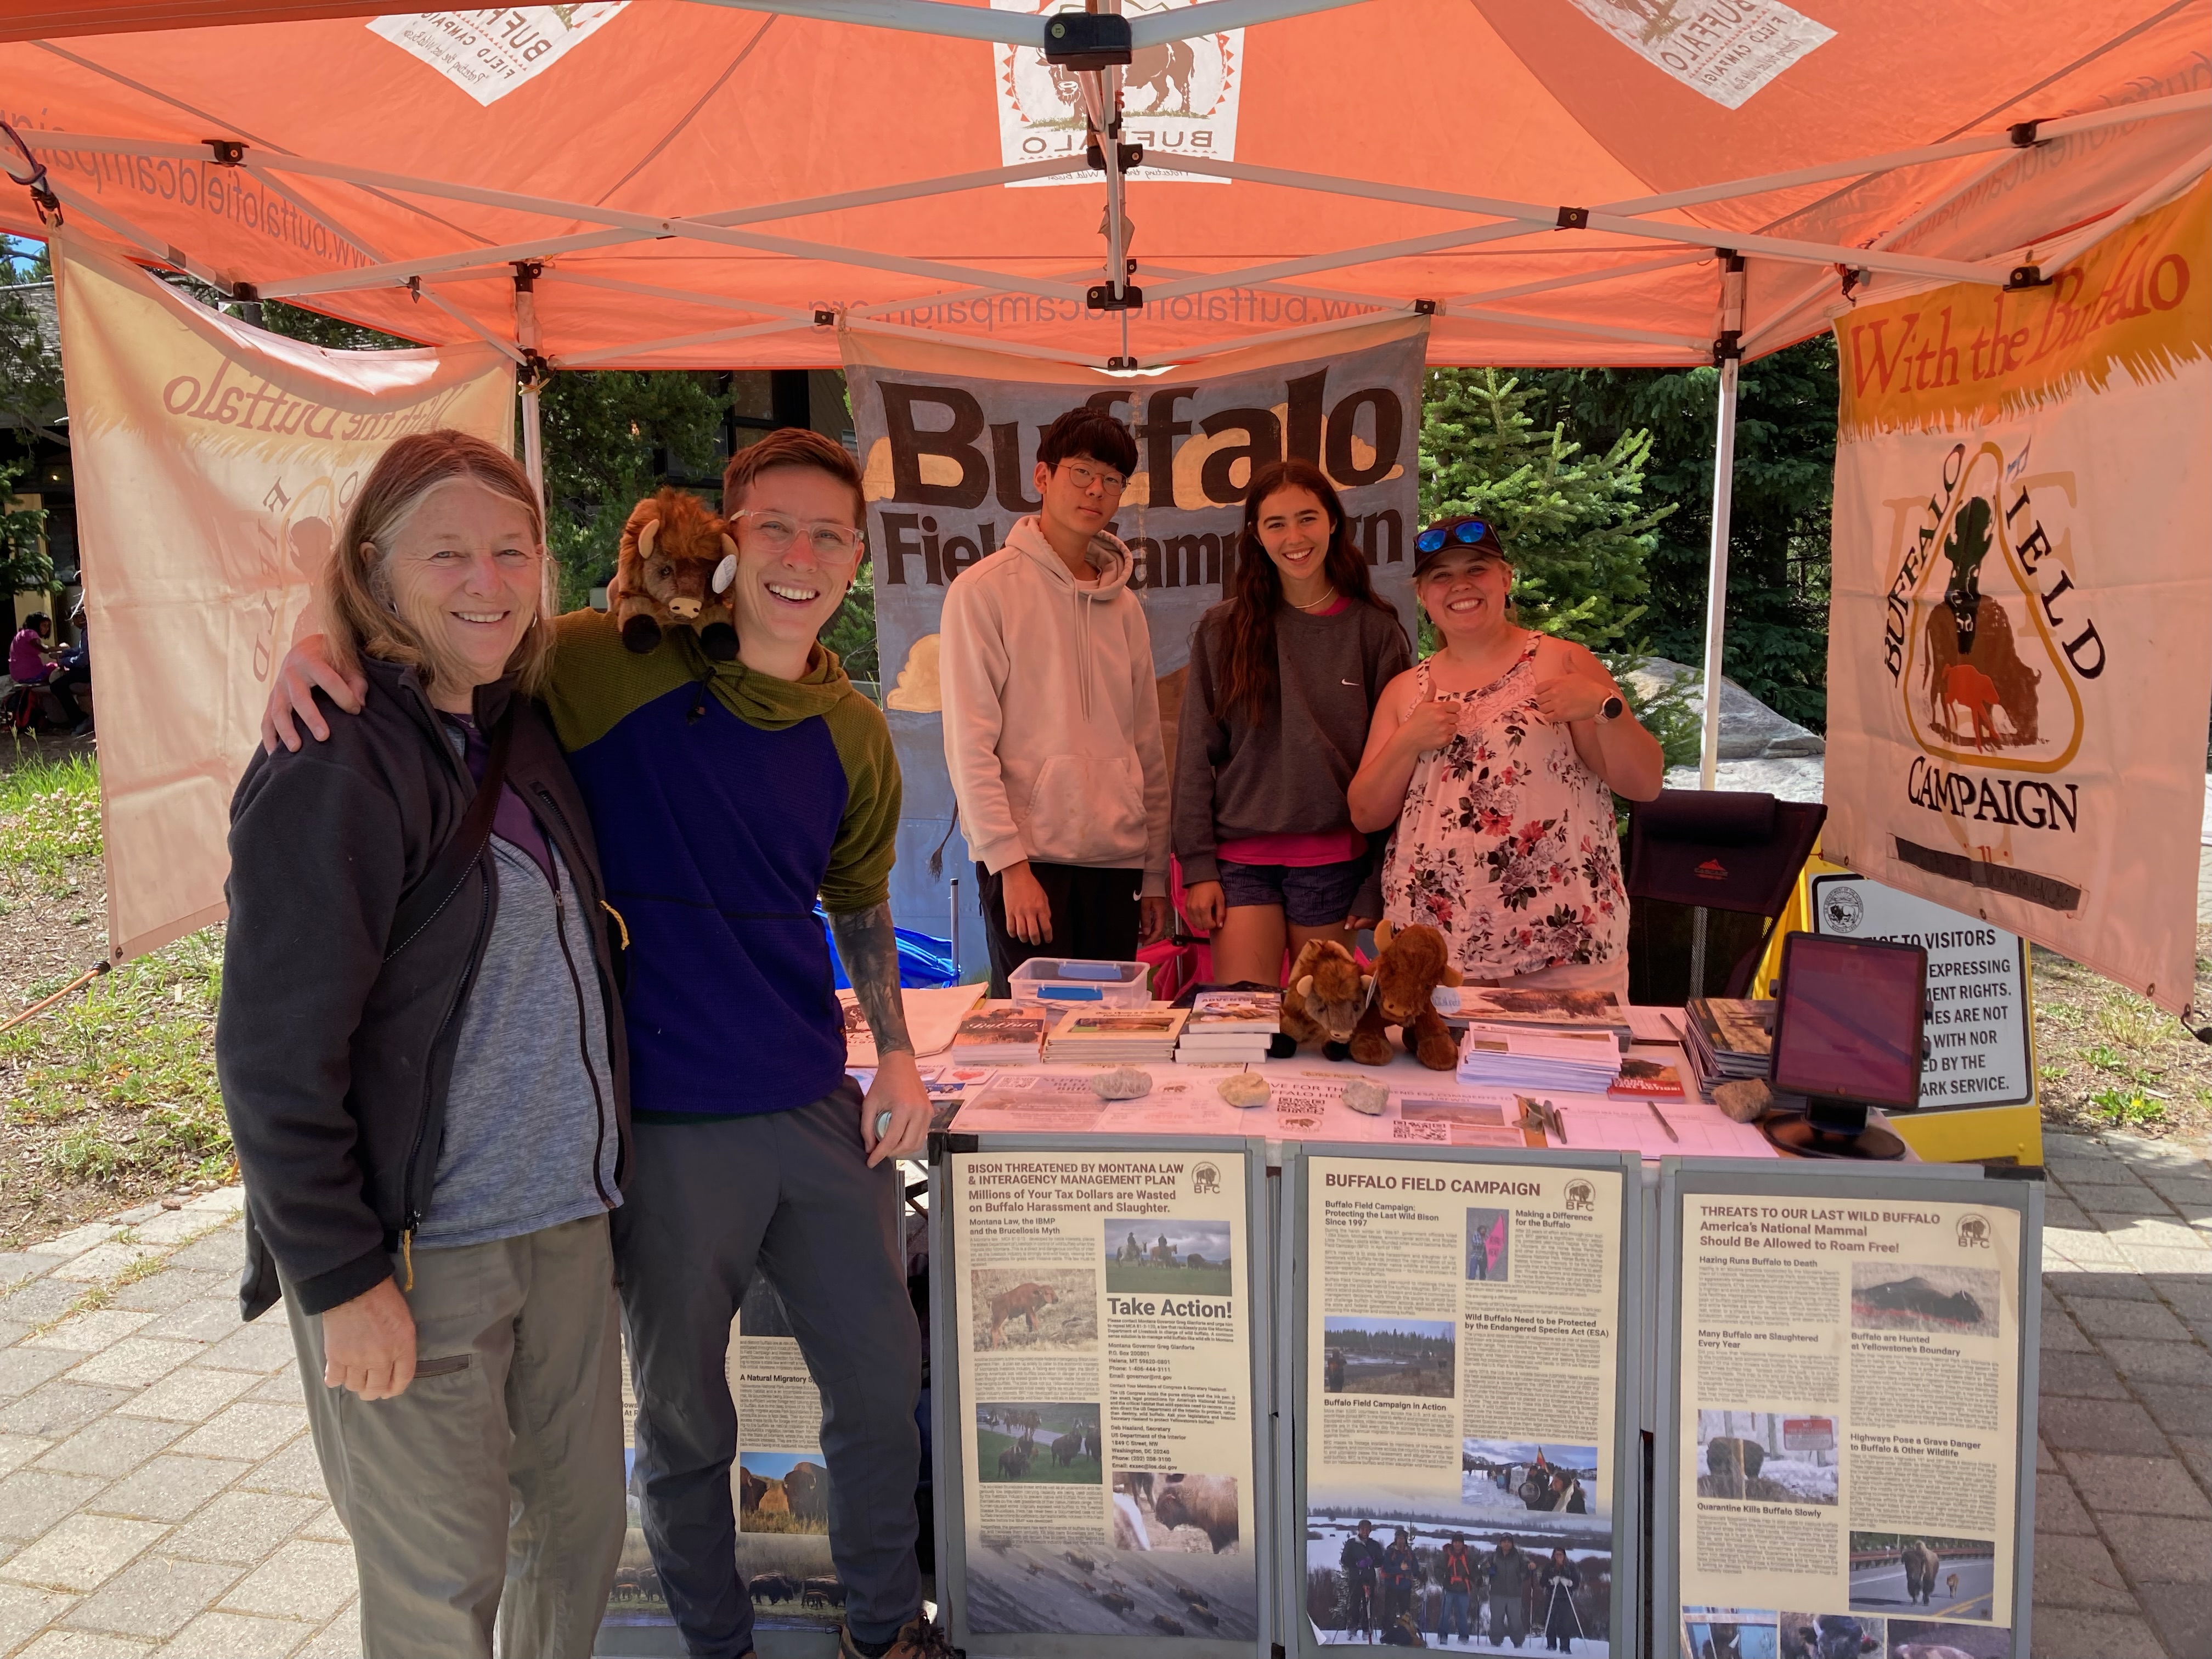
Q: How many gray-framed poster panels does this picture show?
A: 4